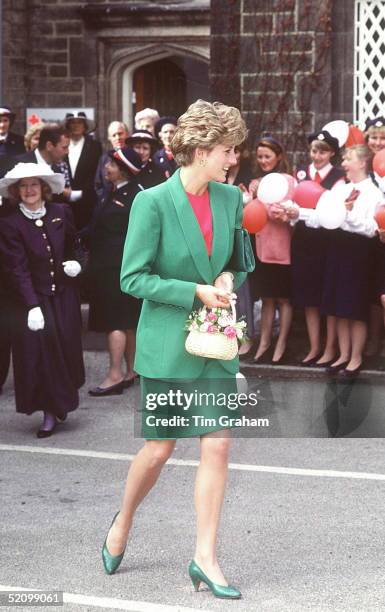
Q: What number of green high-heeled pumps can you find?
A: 2